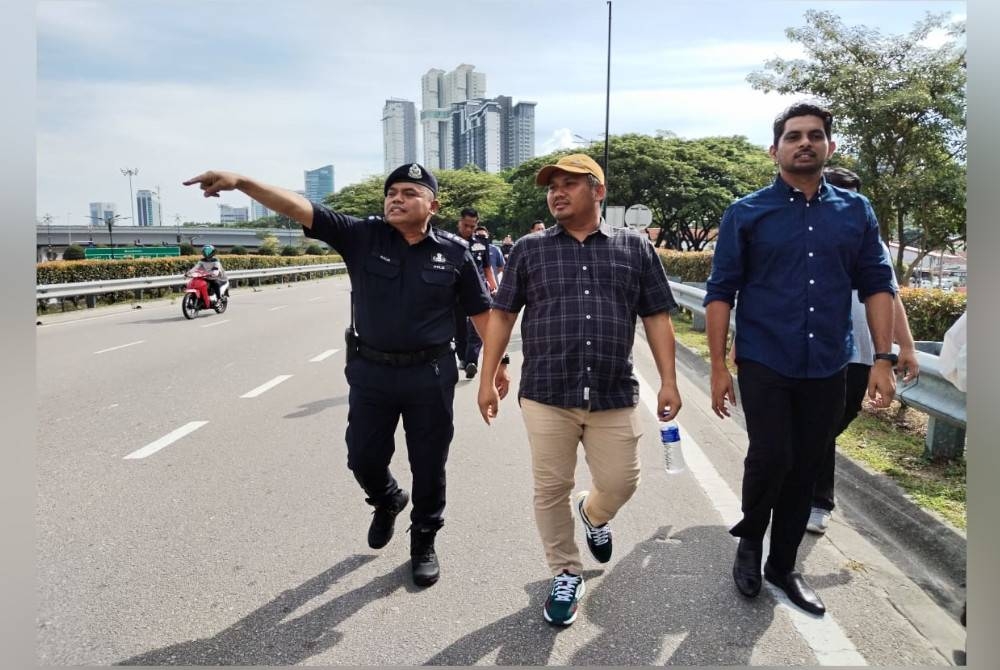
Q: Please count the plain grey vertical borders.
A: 2